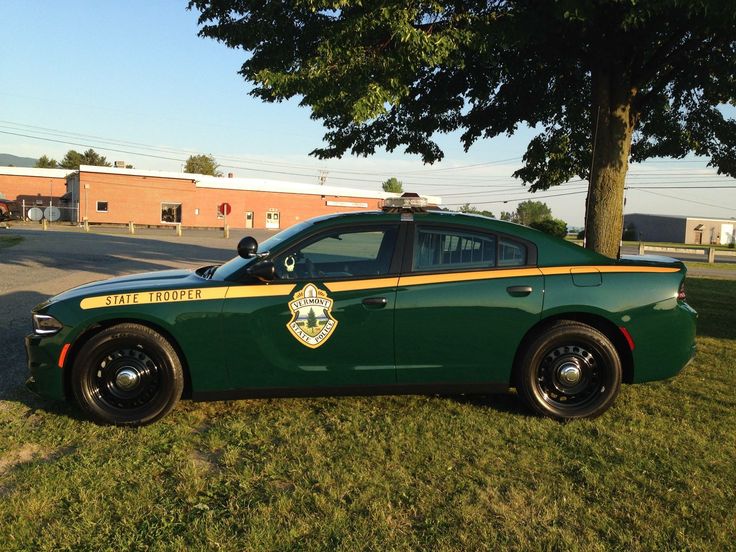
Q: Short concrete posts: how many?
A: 5